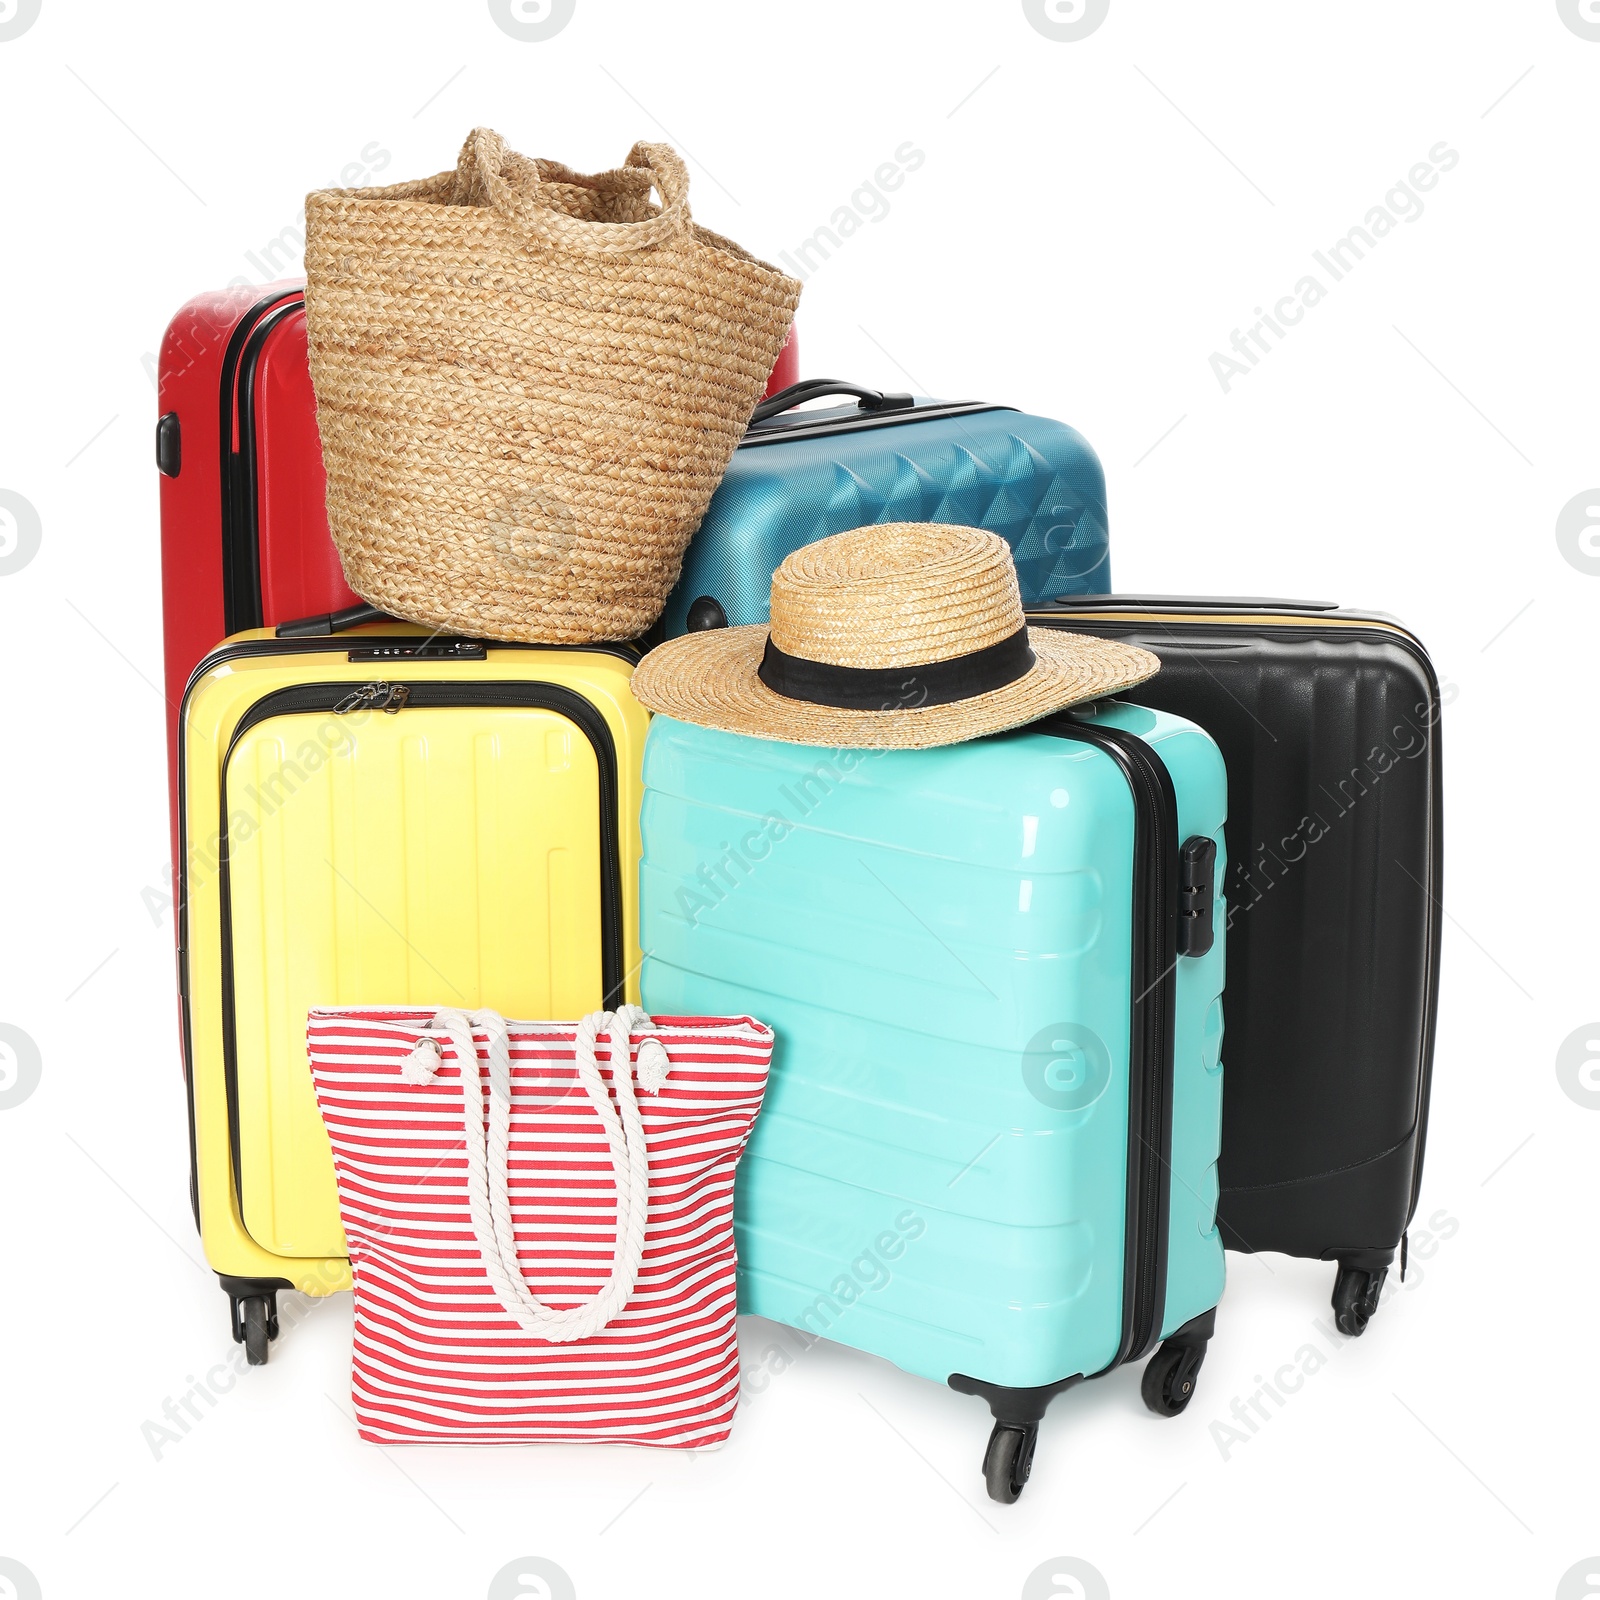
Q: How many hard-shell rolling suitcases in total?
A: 5